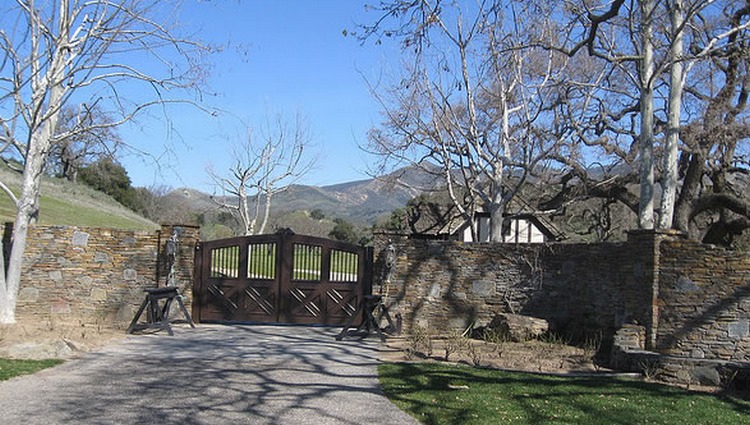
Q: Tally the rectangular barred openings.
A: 4